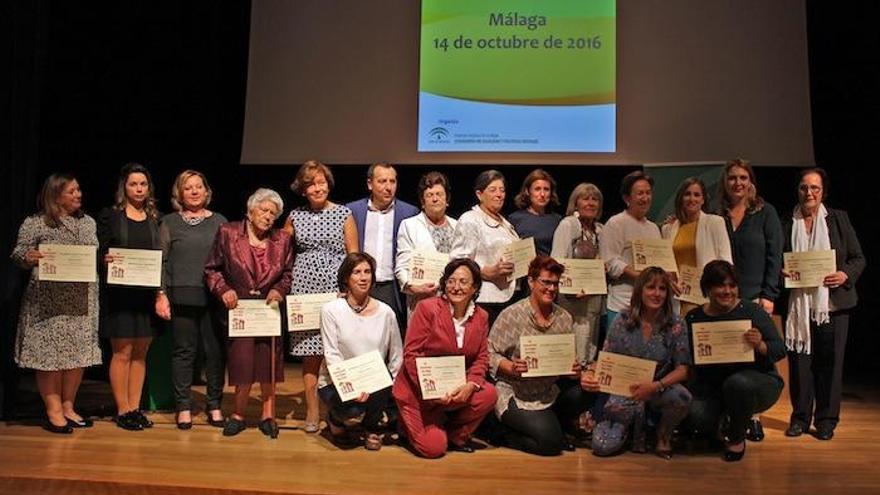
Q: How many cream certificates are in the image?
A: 15